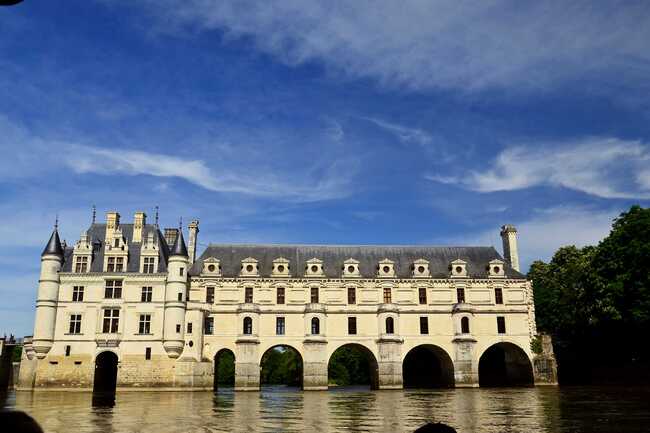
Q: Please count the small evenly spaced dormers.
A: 9